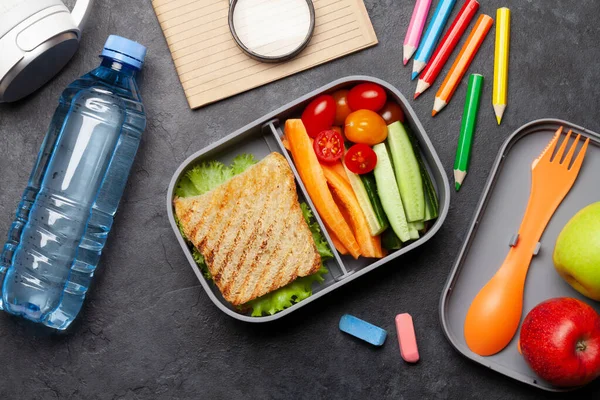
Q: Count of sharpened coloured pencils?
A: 6